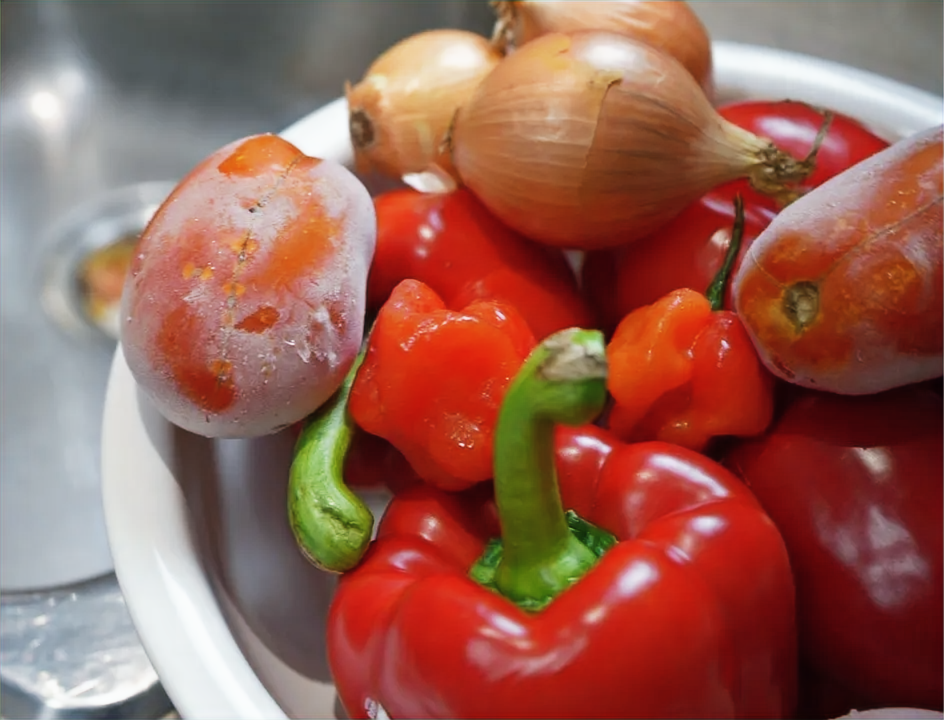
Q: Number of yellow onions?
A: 3